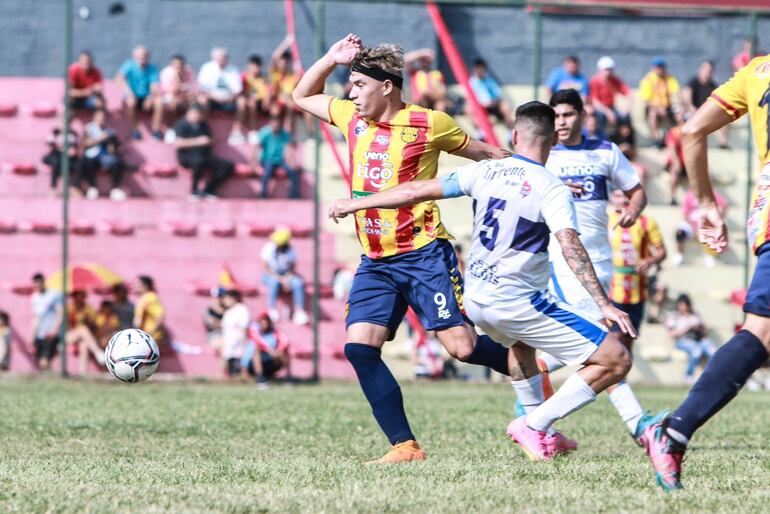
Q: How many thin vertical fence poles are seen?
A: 4